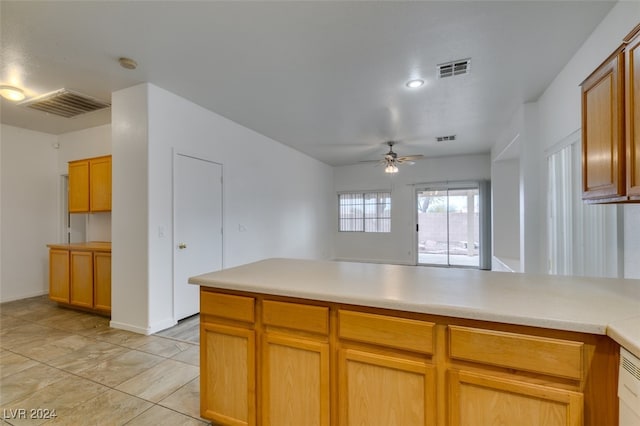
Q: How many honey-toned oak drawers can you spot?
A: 4